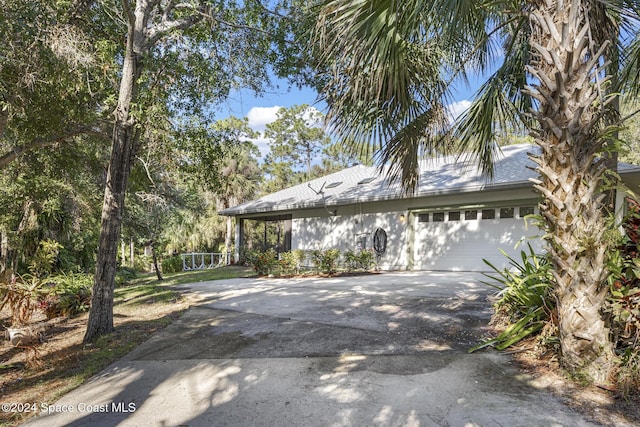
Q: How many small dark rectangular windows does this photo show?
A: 7